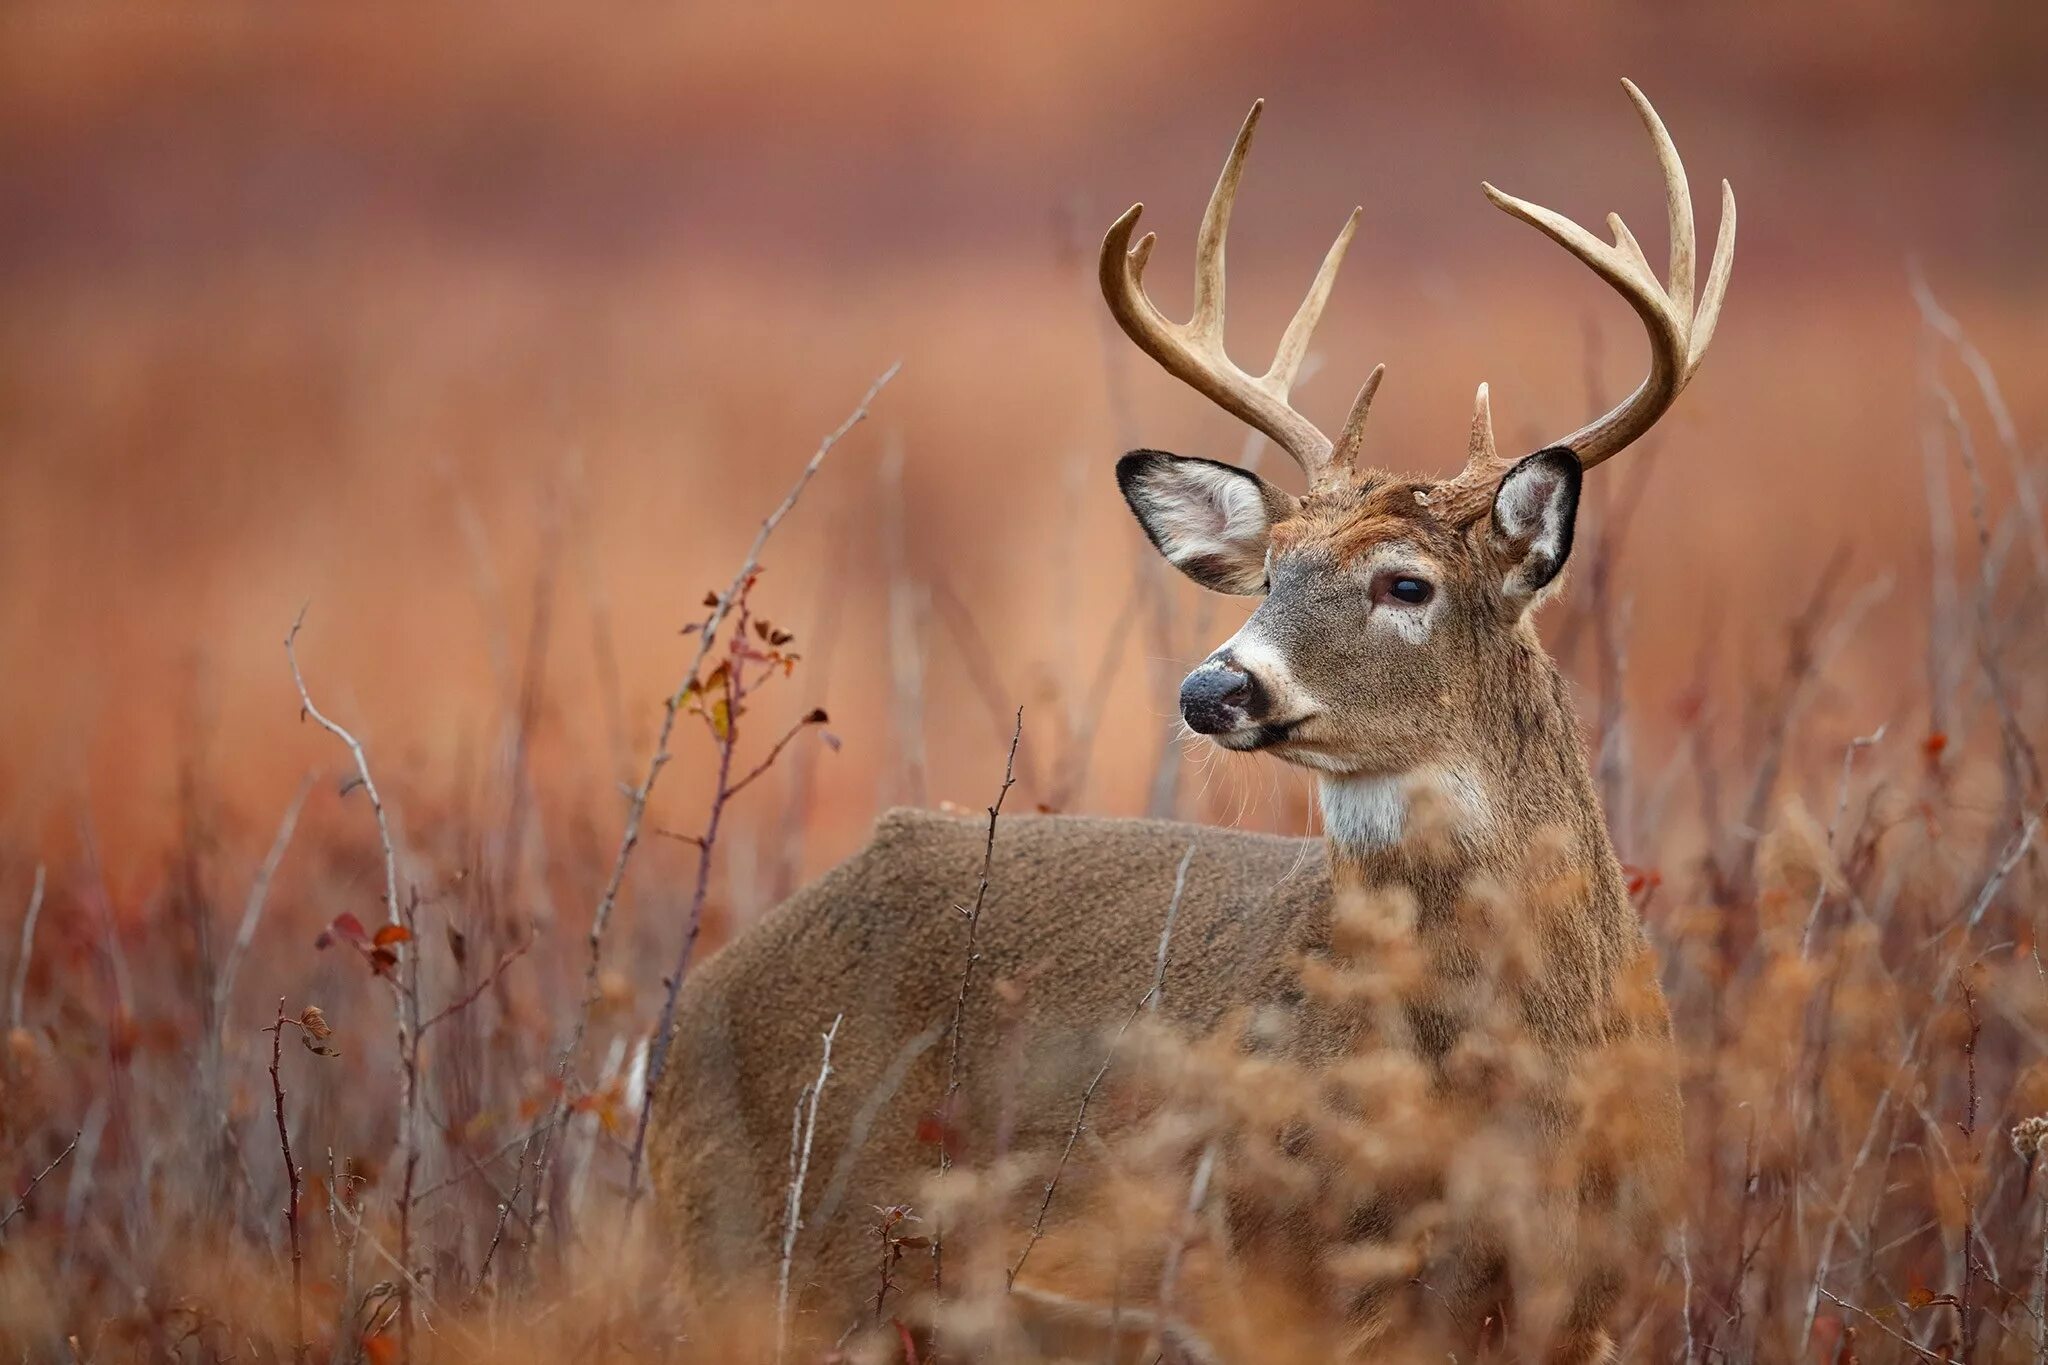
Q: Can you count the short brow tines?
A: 2